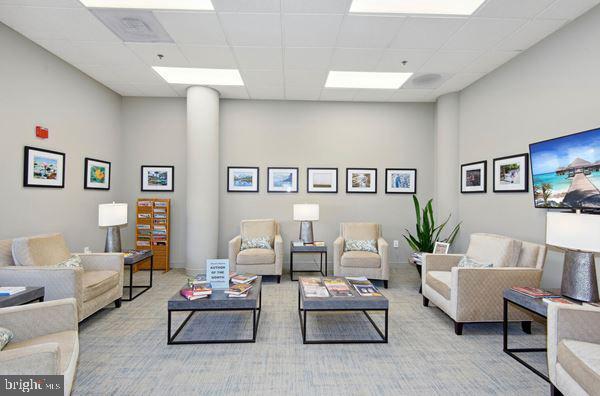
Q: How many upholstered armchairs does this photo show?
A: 6